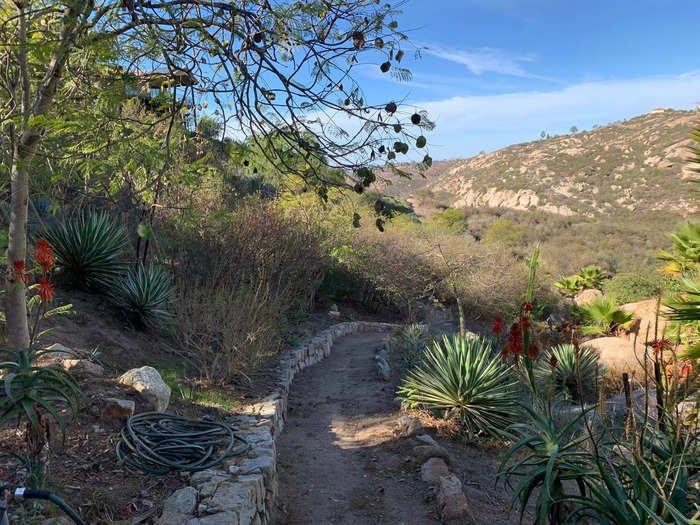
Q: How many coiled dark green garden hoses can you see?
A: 1